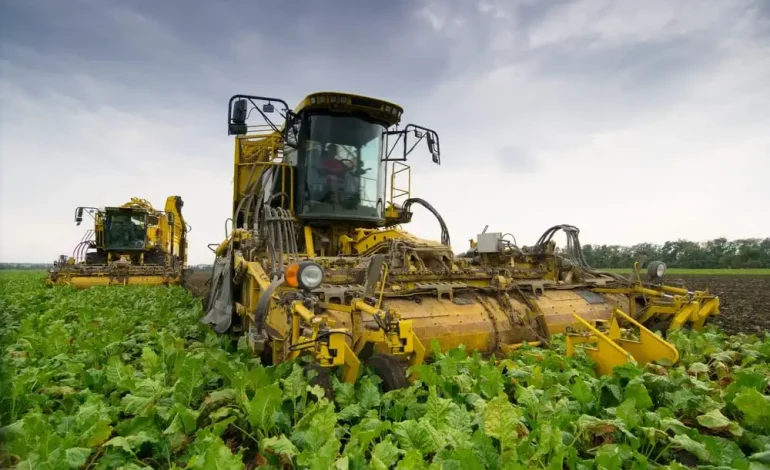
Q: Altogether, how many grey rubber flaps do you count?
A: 1